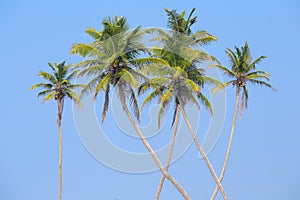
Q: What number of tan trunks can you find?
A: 5